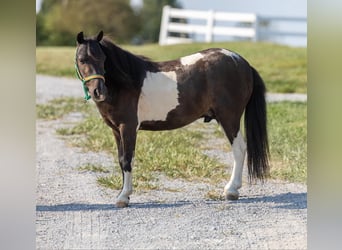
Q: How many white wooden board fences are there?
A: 1